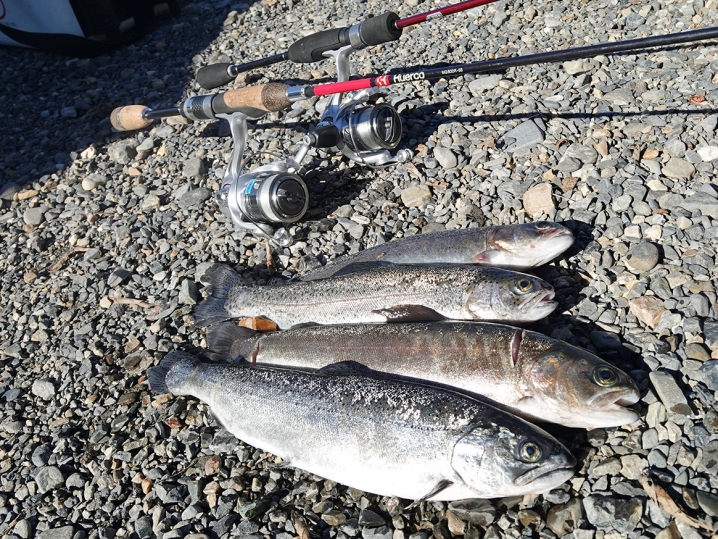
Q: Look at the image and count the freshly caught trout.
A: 4